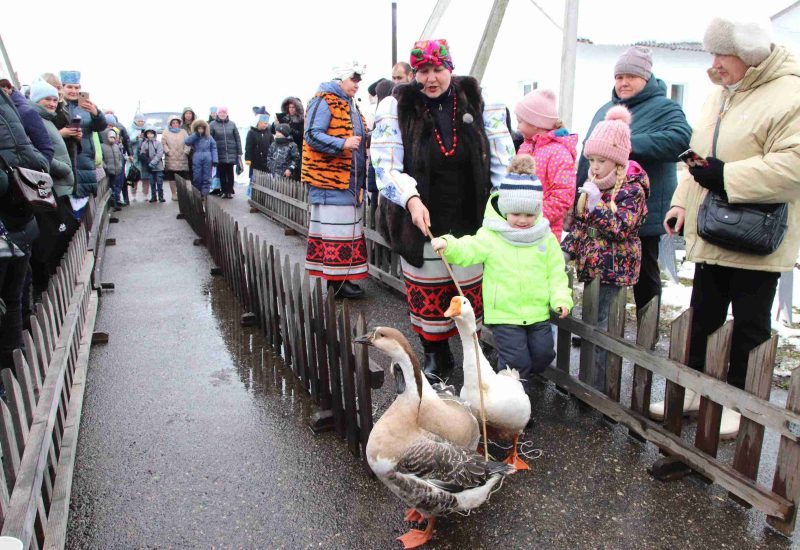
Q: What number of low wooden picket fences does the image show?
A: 3